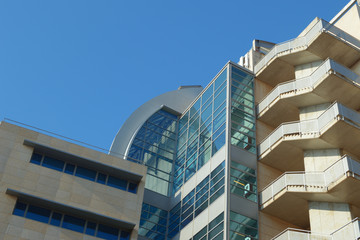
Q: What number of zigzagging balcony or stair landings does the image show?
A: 5